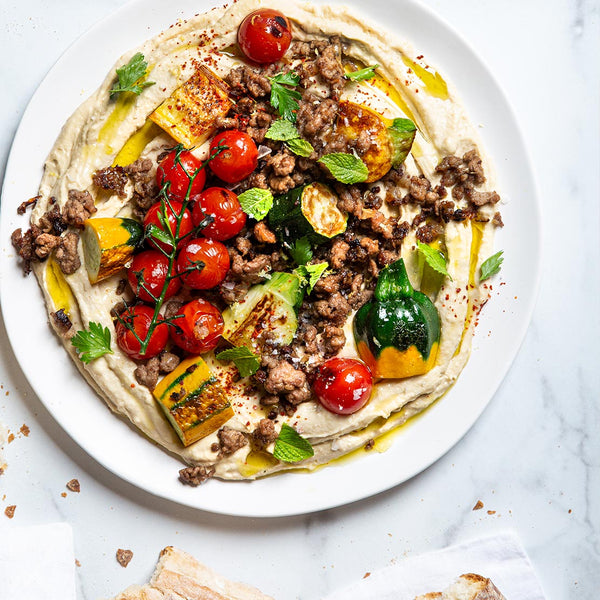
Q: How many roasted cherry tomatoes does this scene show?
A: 10